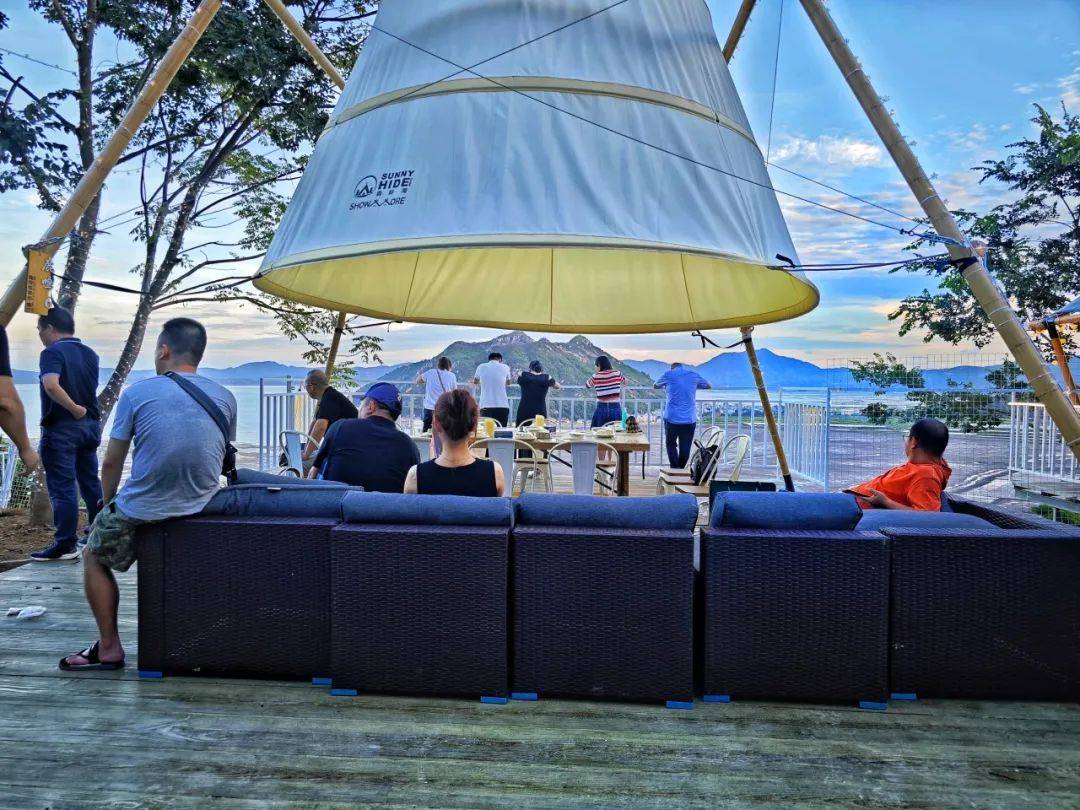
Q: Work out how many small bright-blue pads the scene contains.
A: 9